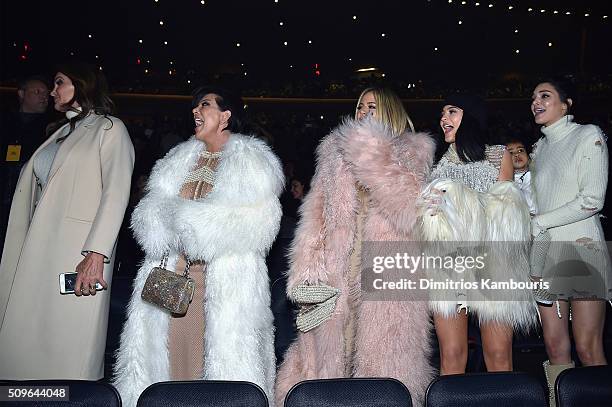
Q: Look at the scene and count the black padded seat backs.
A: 5